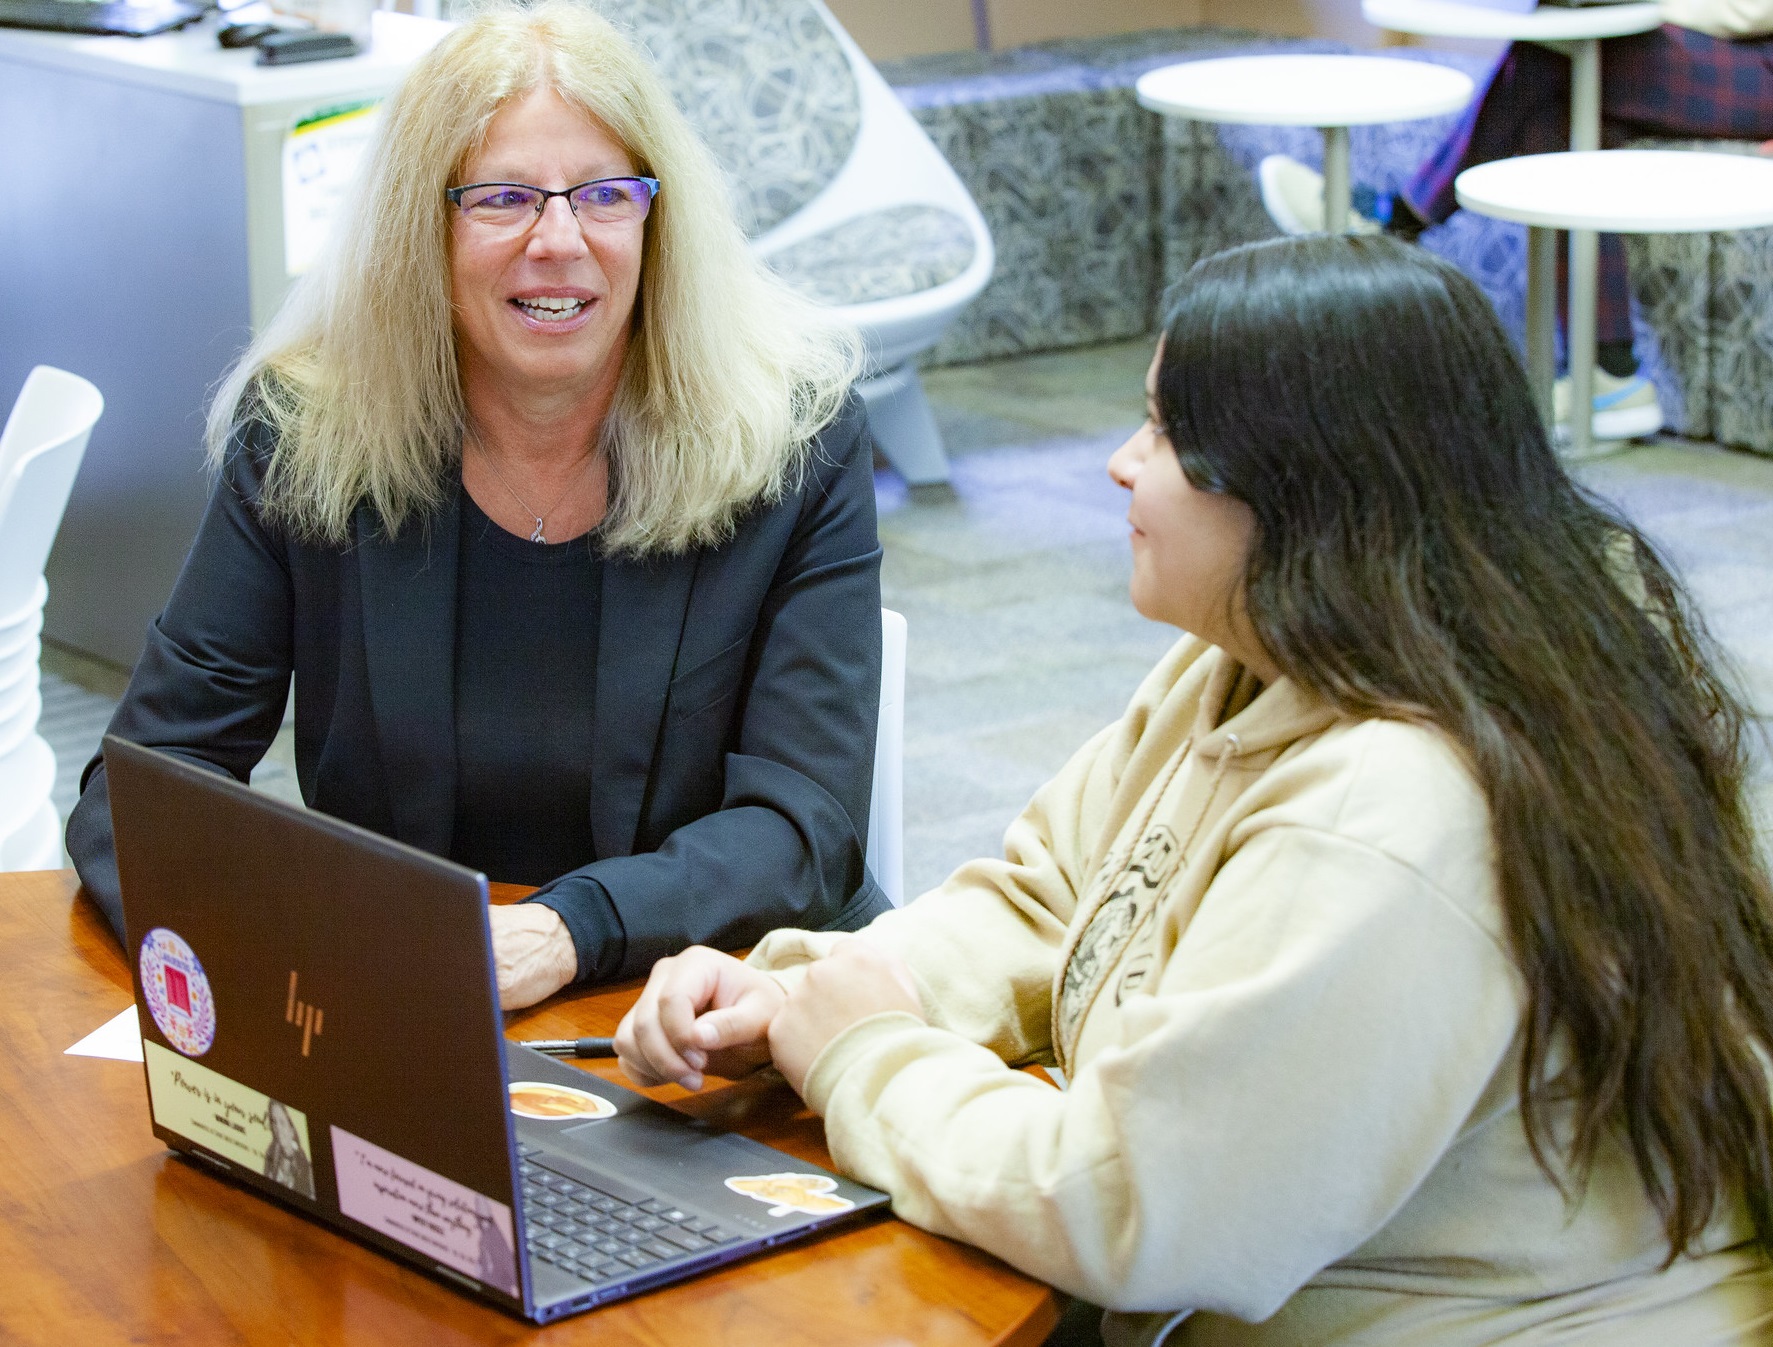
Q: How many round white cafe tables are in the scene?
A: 3